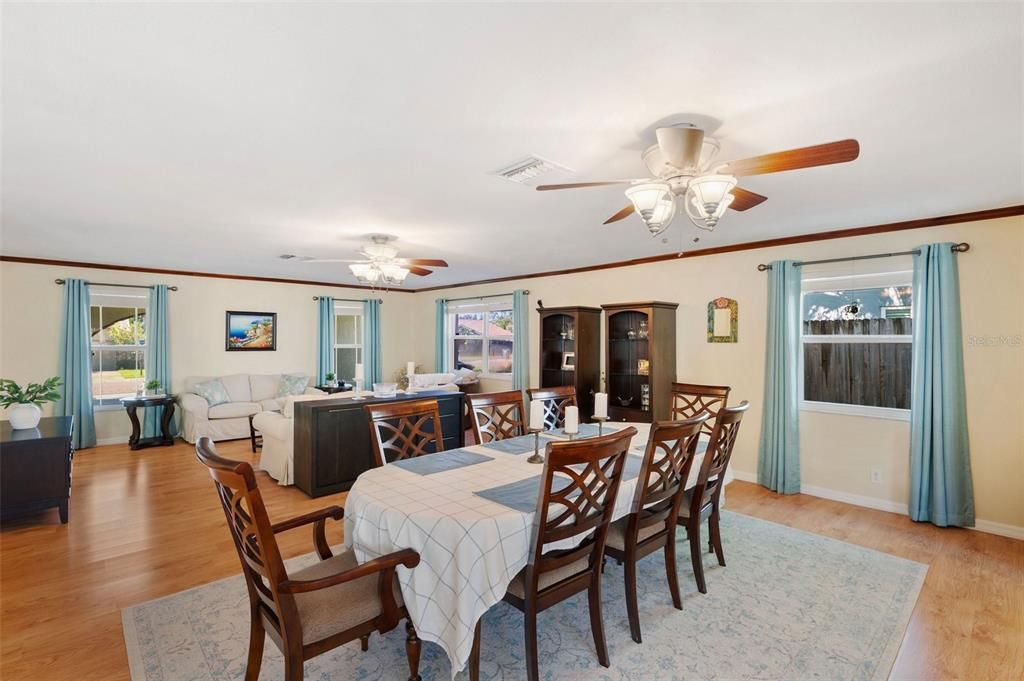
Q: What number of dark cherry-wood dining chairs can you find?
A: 8